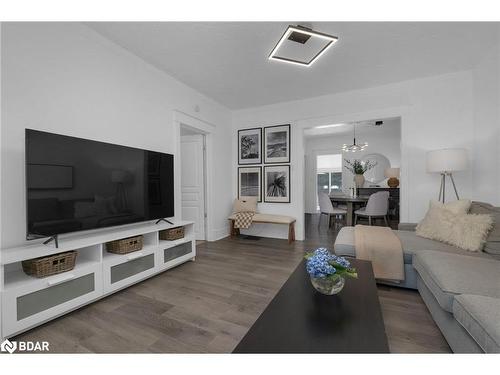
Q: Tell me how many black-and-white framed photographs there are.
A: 4